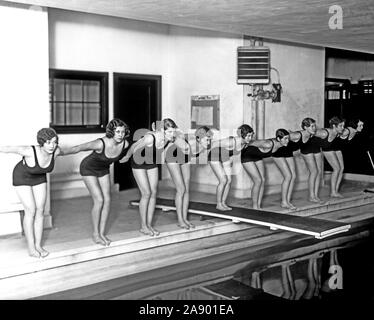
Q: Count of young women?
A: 9